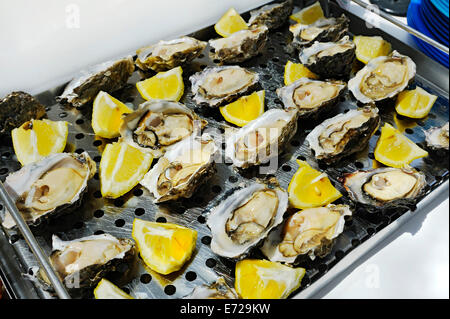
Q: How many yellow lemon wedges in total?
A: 15